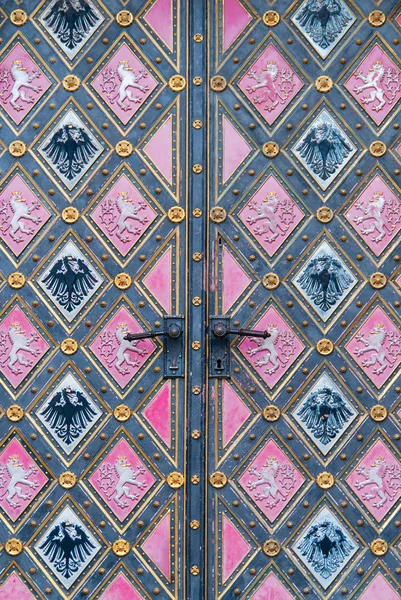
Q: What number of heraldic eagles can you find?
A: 10